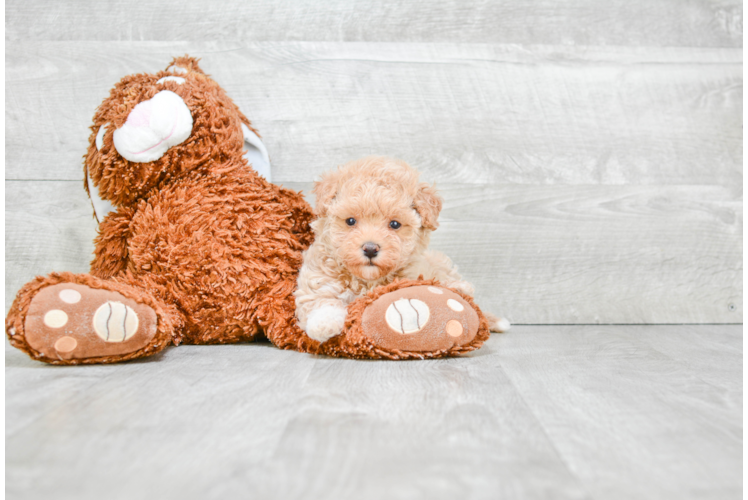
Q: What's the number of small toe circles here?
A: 6